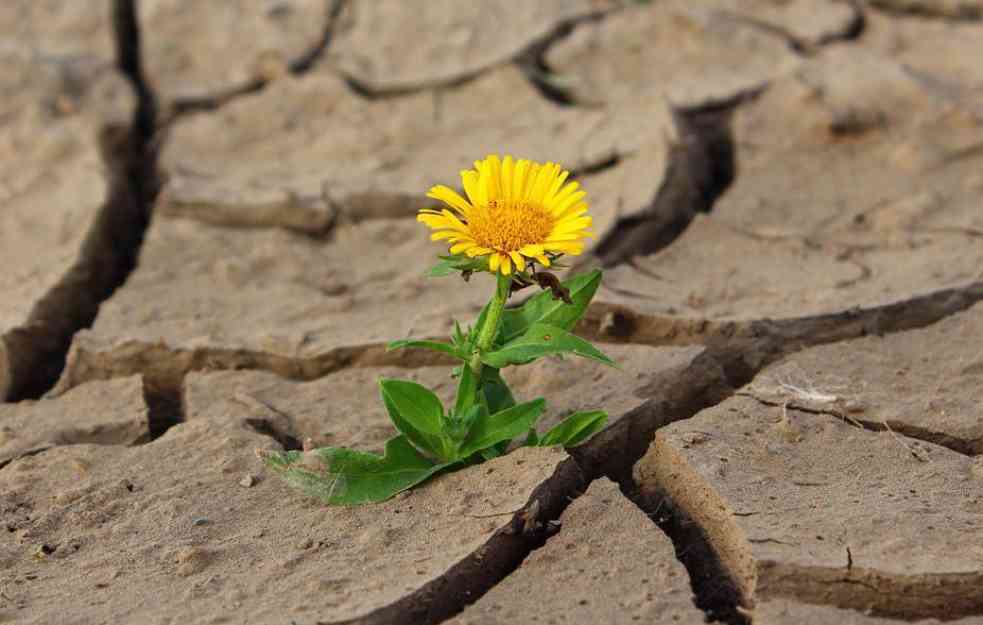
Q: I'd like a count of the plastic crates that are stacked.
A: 0